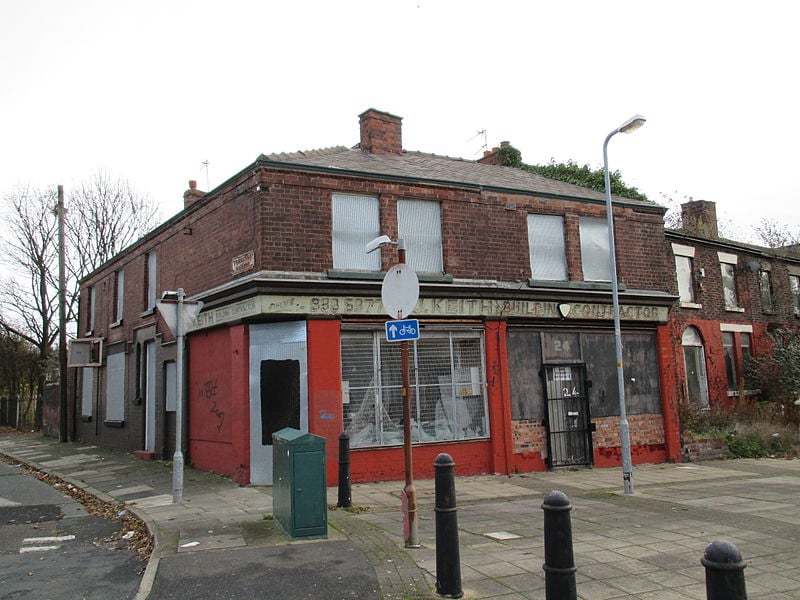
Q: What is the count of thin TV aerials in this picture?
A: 2